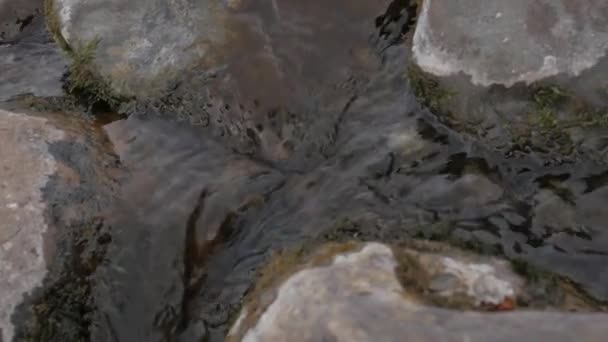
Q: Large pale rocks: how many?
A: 4